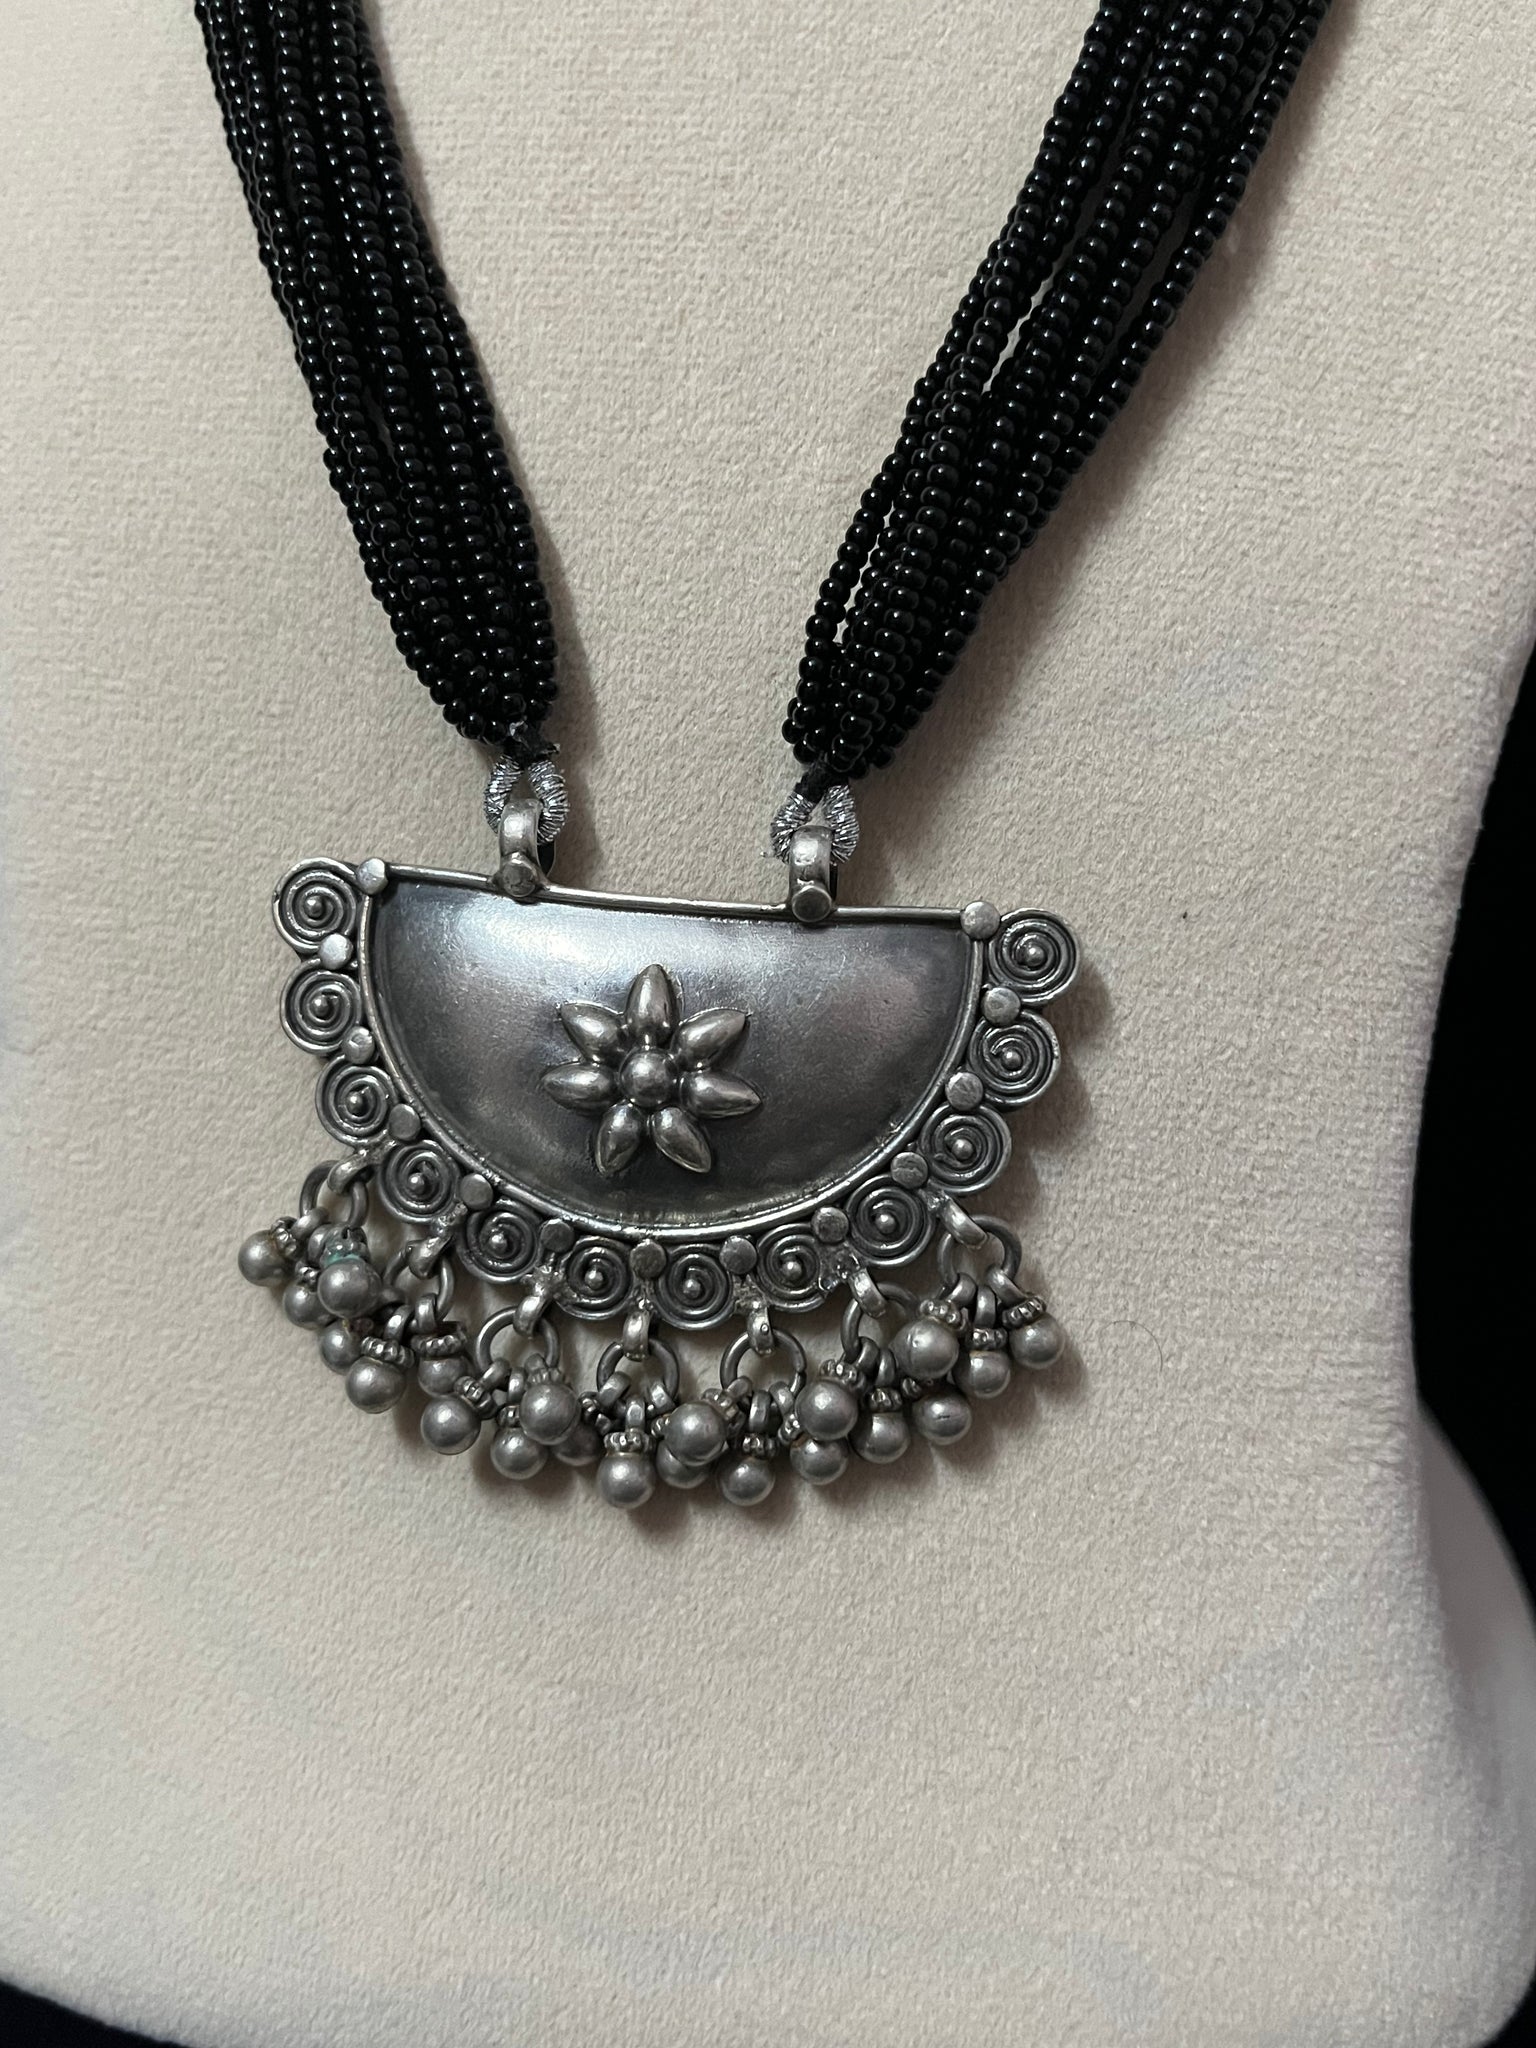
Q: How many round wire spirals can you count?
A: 12